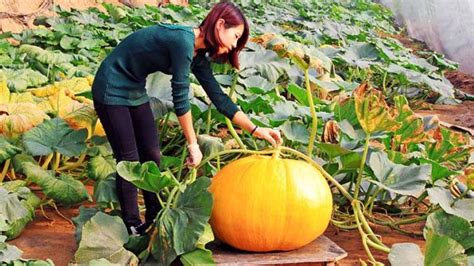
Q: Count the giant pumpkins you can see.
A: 1